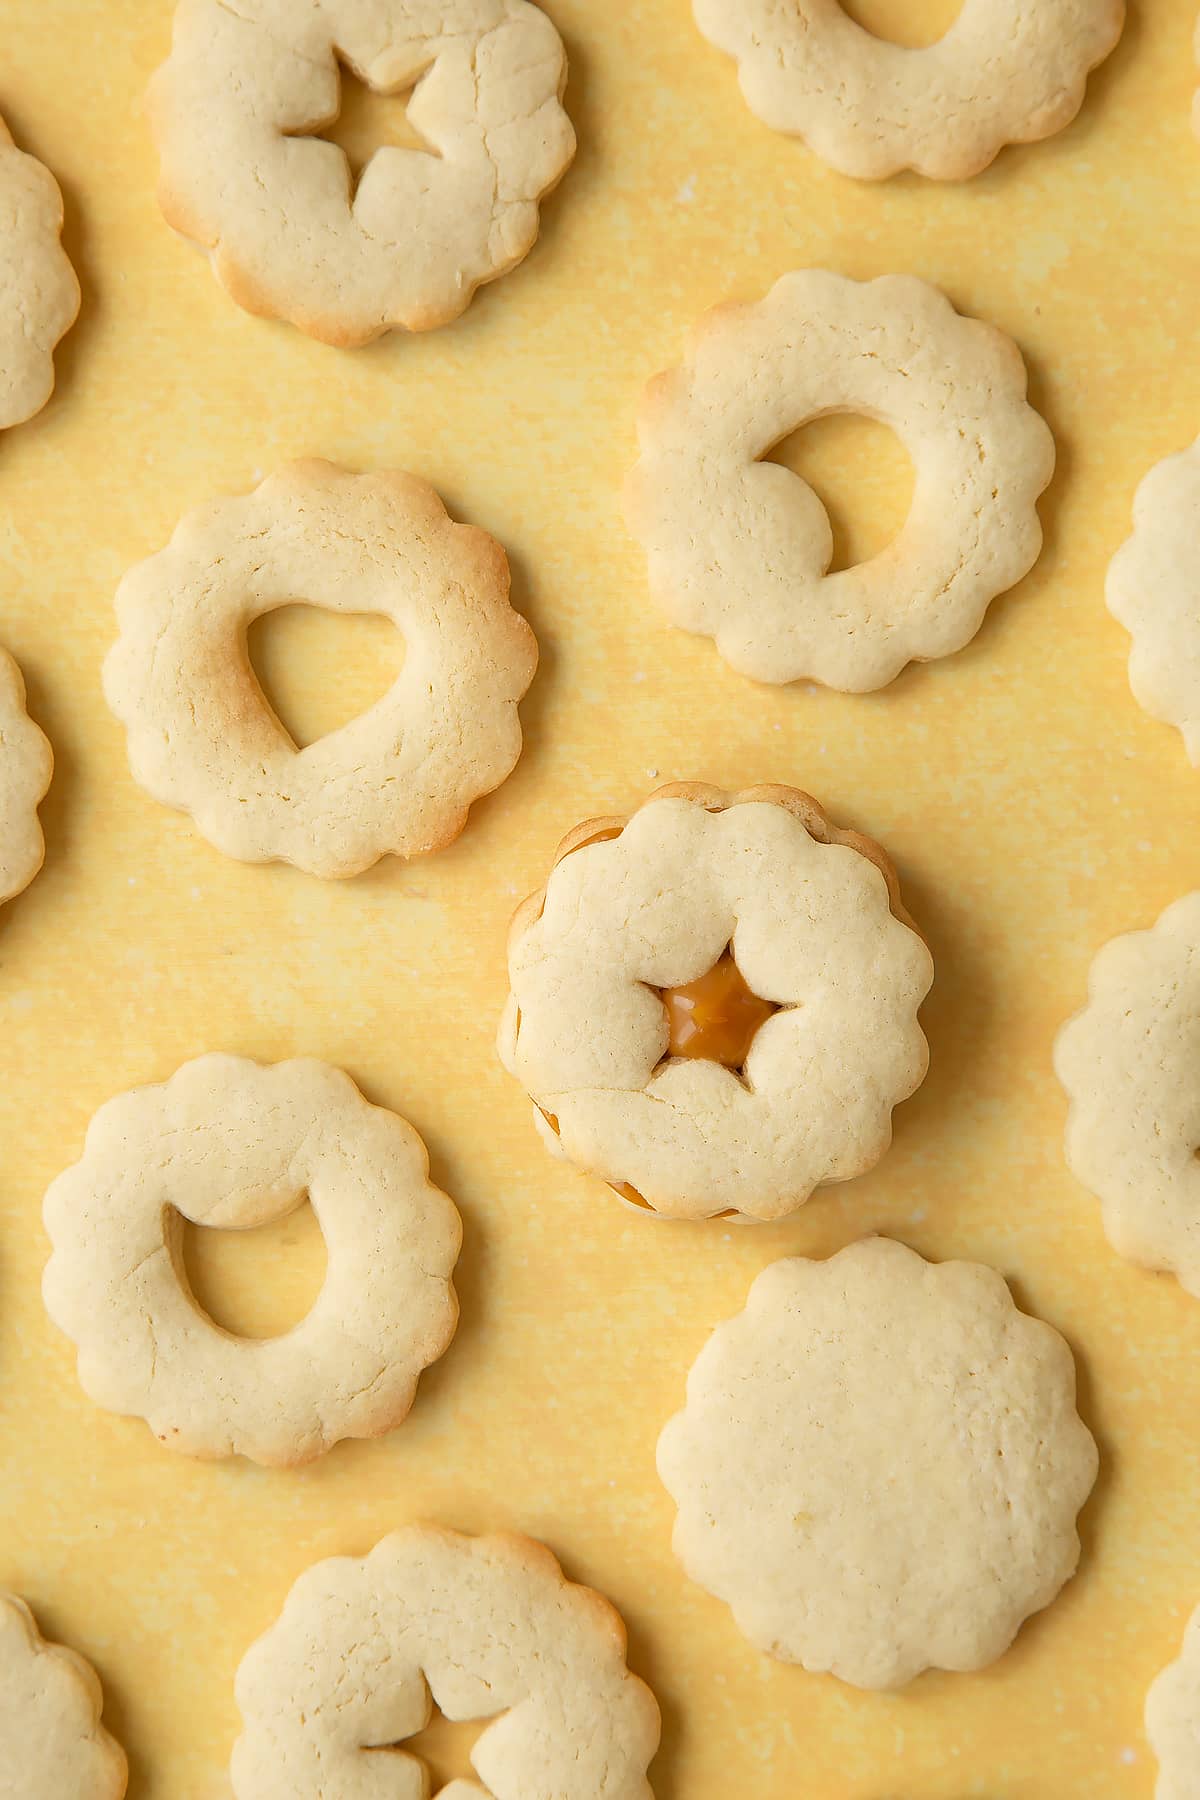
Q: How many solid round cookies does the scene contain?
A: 1